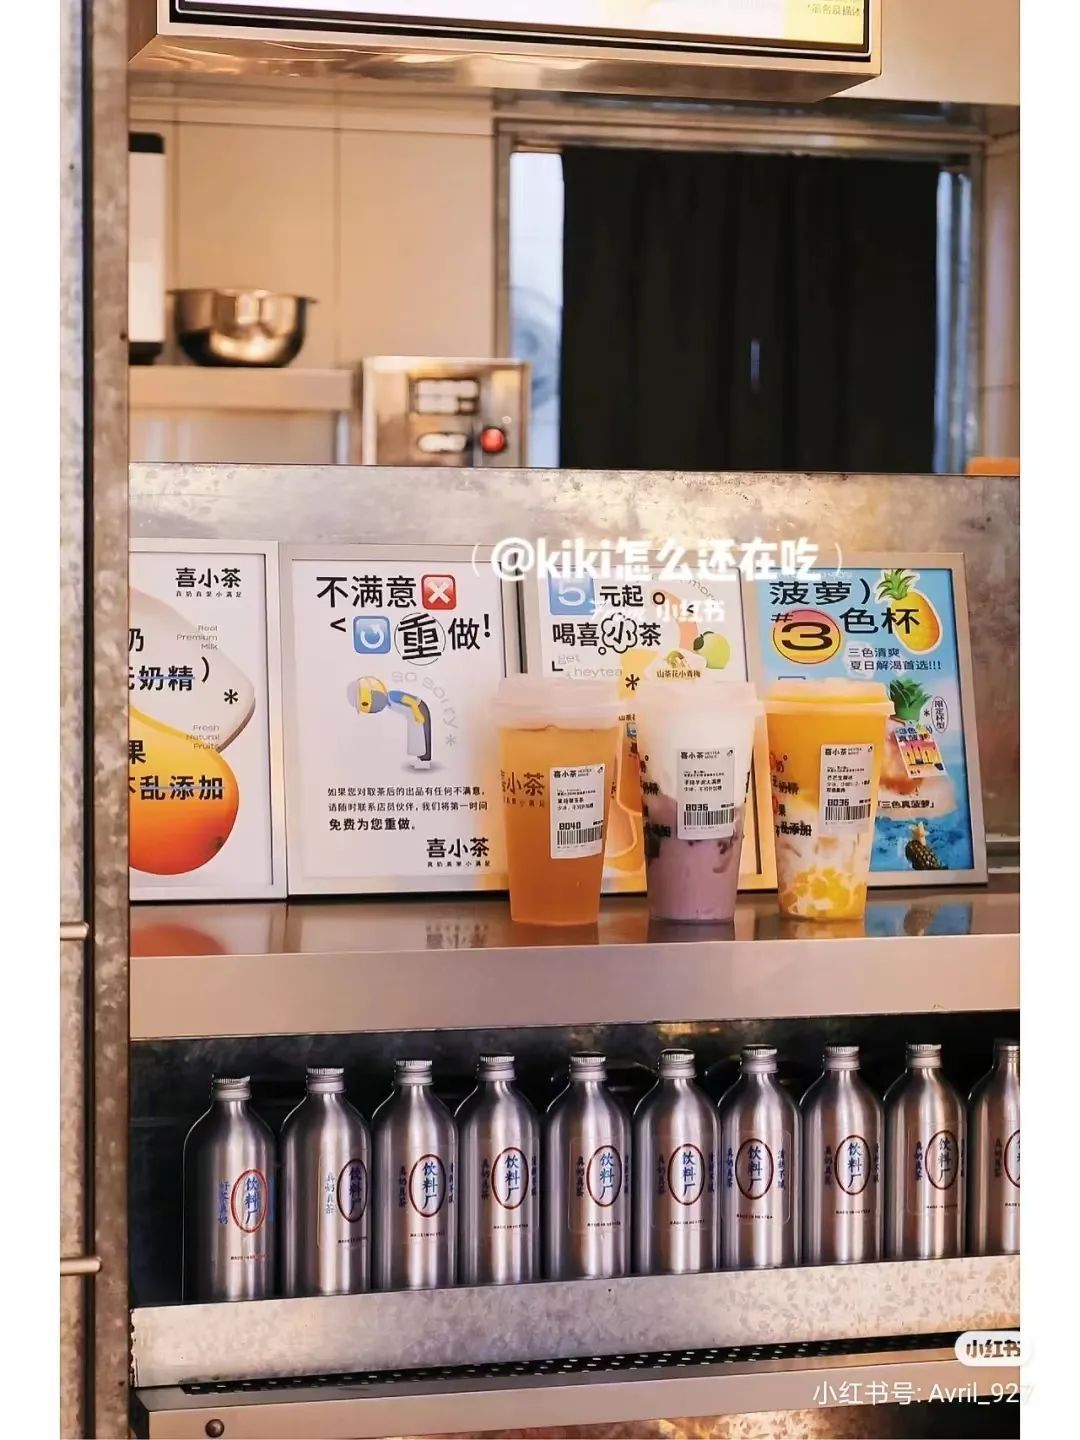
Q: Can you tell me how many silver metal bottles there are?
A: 10